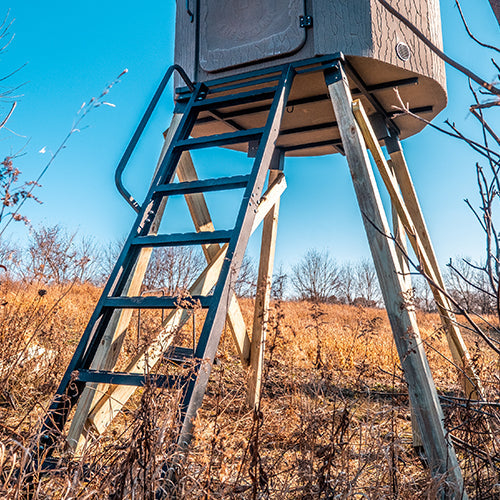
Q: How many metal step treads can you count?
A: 6